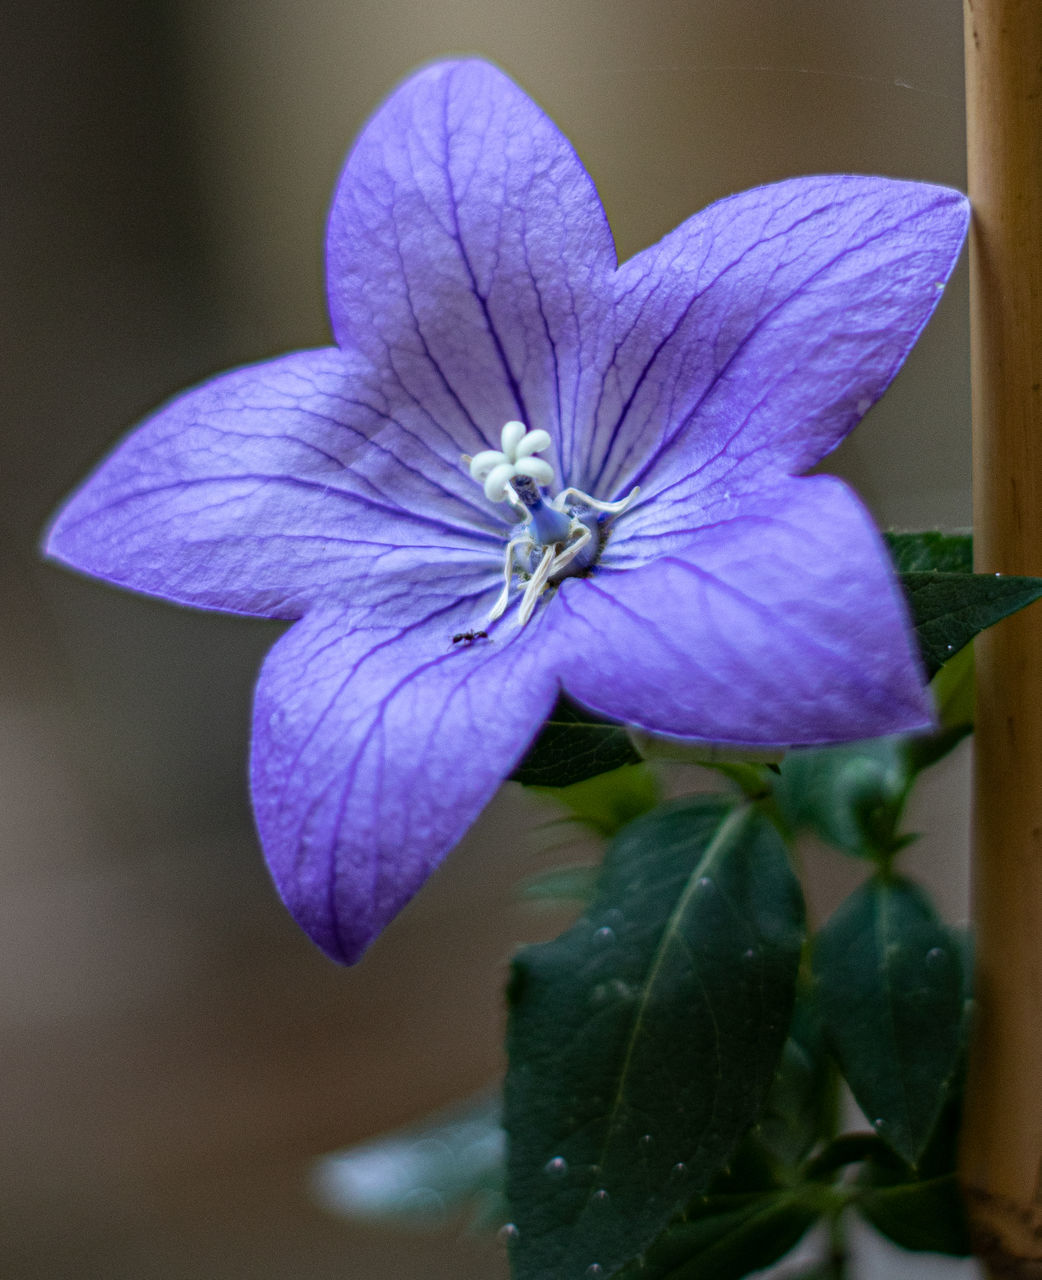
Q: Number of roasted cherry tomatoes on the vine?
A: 0